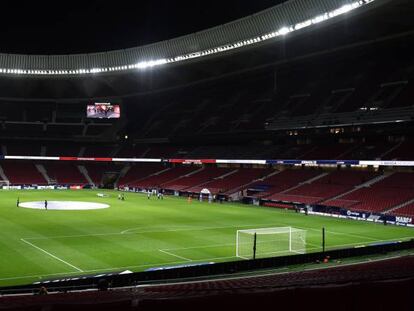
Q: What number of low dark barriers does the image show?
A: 1